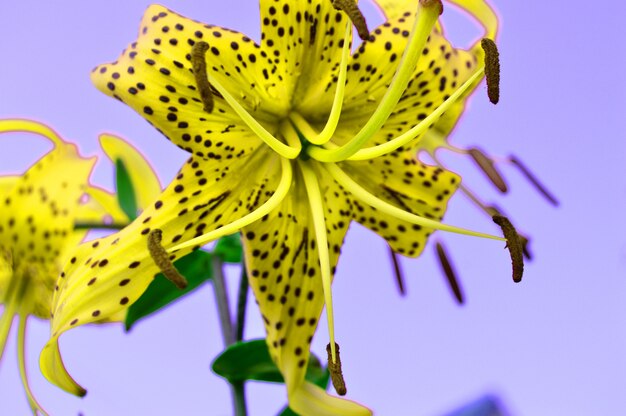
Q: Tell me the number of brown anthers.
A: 11